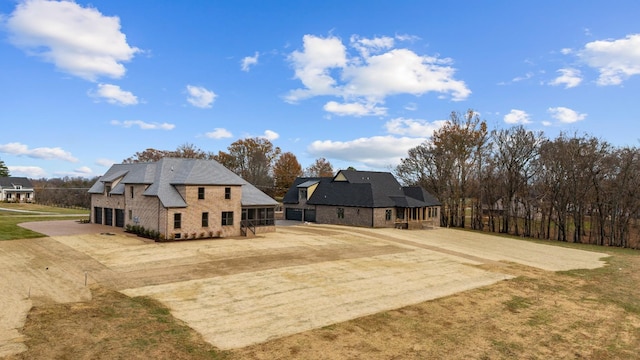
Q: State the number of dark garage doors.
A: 5